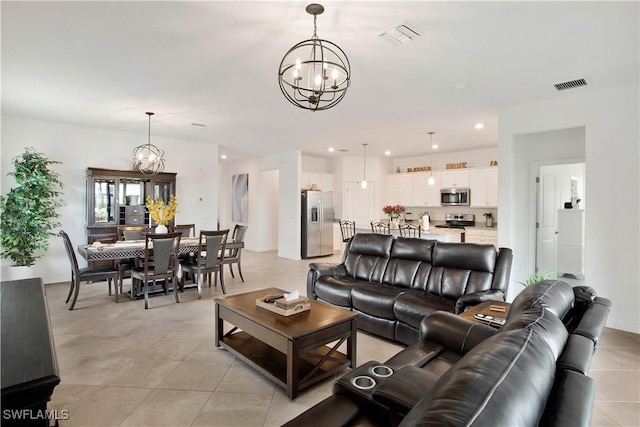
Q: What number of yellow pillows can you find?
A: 0